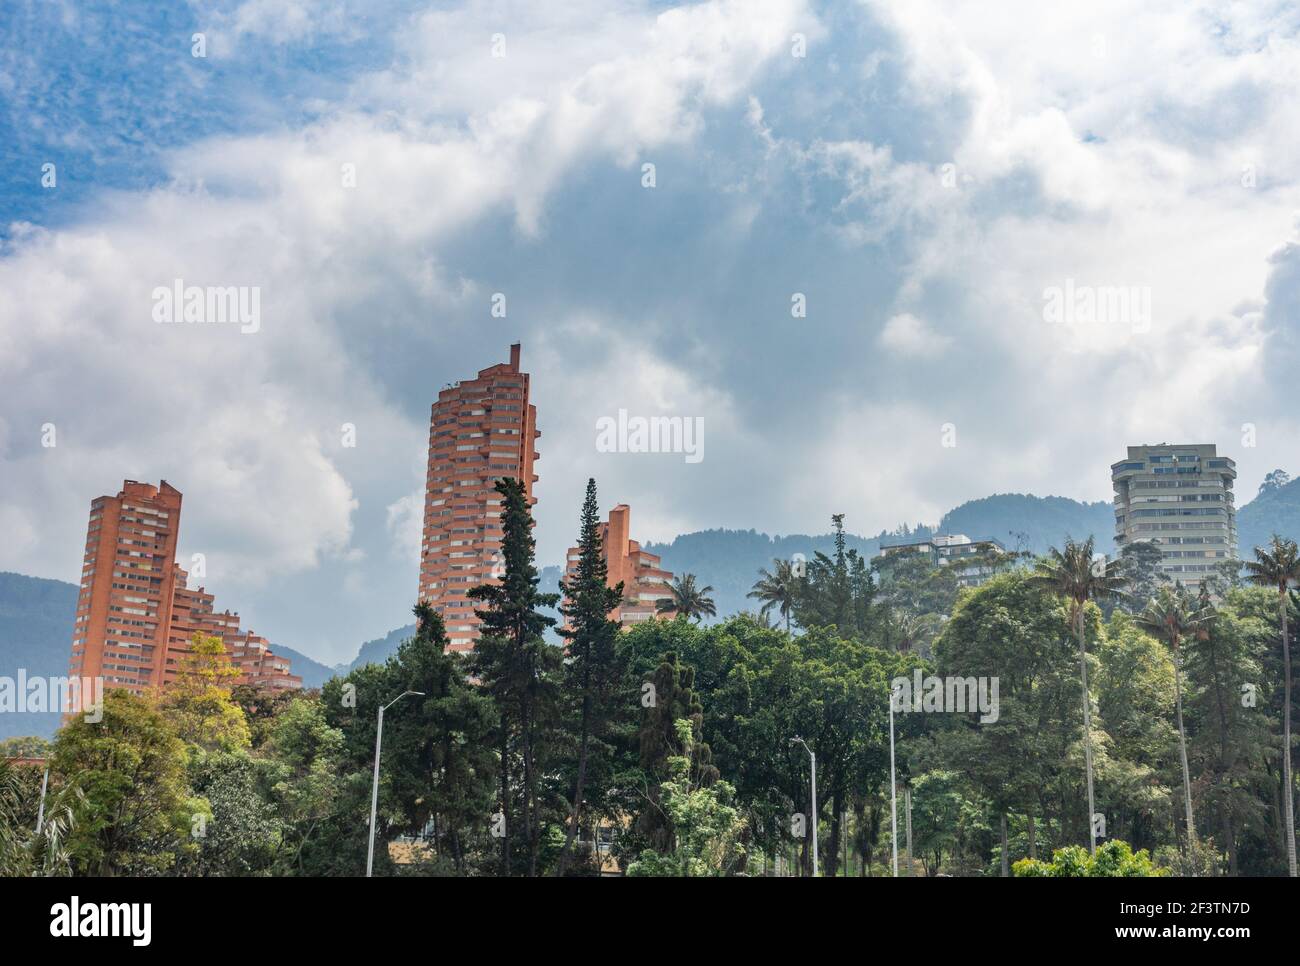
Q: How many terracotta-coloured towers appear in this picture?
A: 3